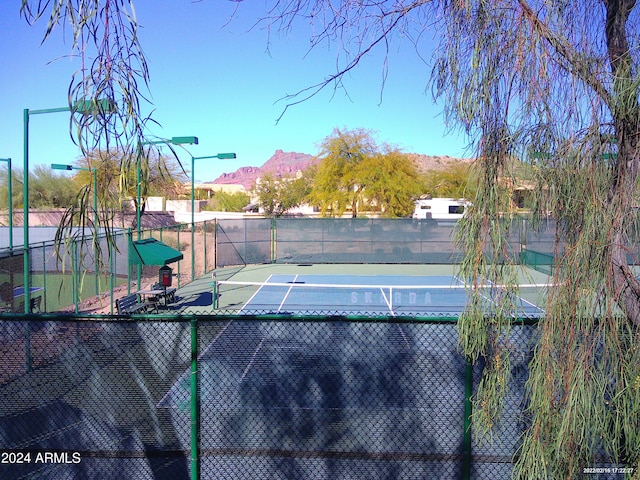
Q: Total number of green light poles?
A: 5